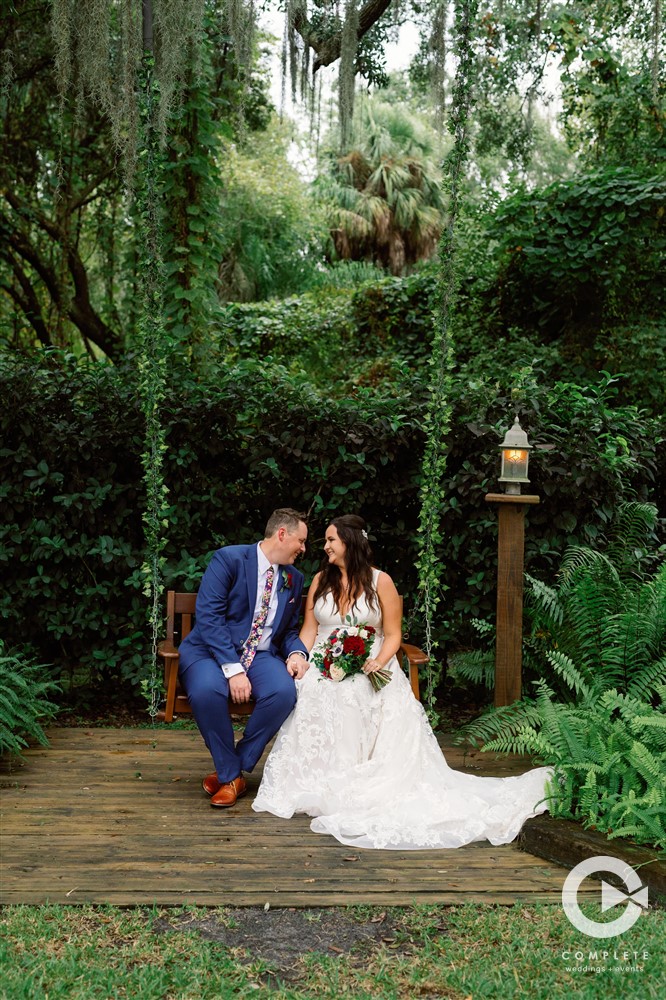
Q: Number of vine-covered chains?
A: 2